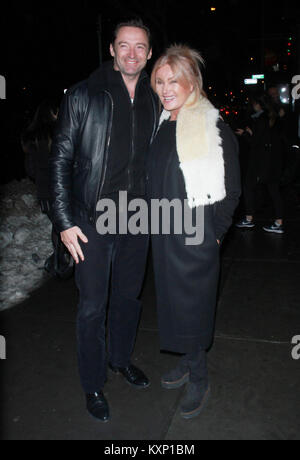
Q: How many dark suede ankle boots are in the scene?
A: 2